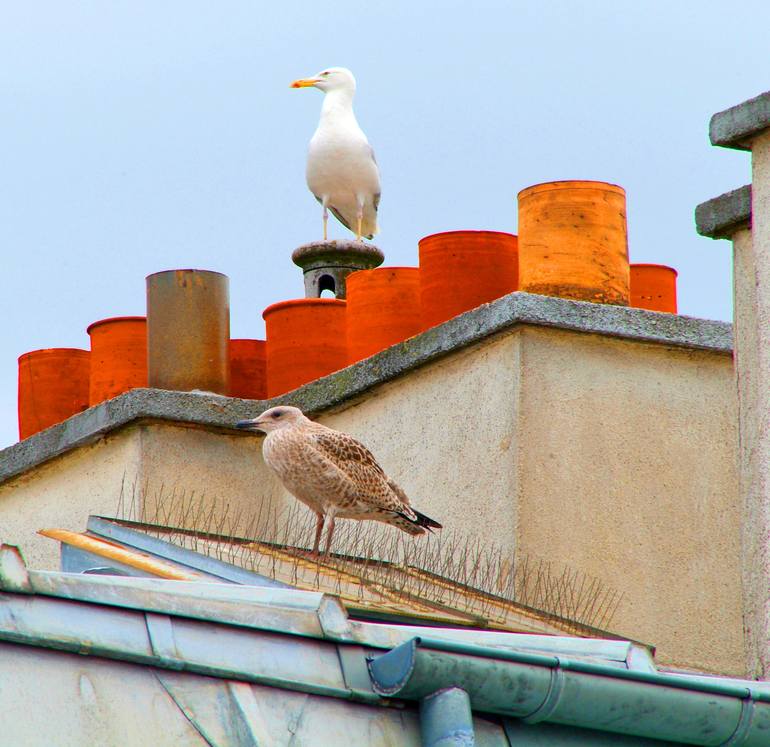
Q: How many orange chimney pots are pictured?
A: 8